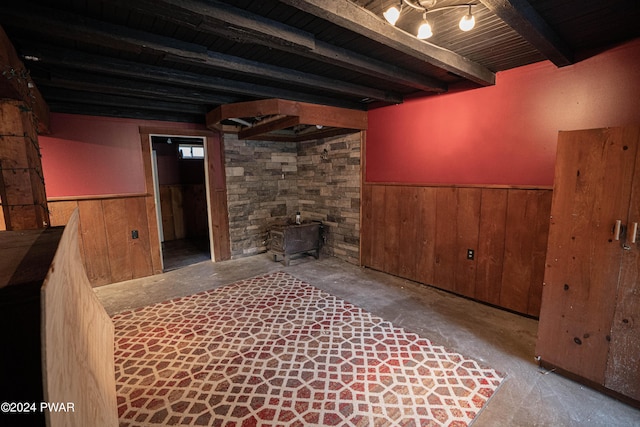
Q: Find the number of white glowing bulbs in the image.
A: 3